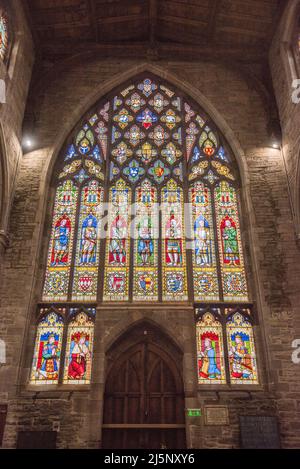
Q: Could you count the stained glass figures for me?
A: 11